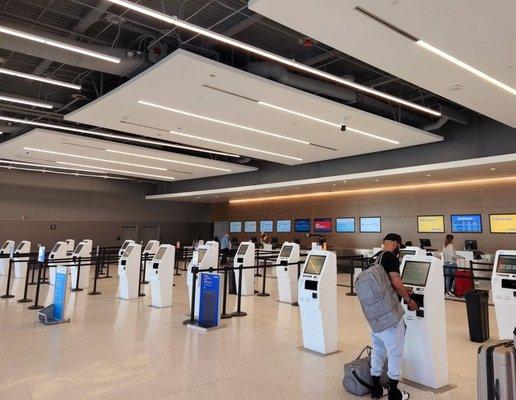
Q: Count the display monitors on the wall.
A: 11